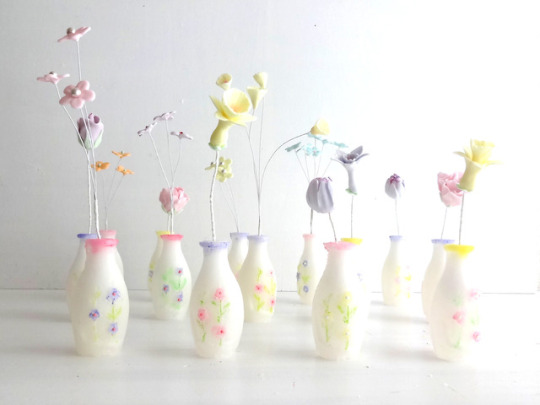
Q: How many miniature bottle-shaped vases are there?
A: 14